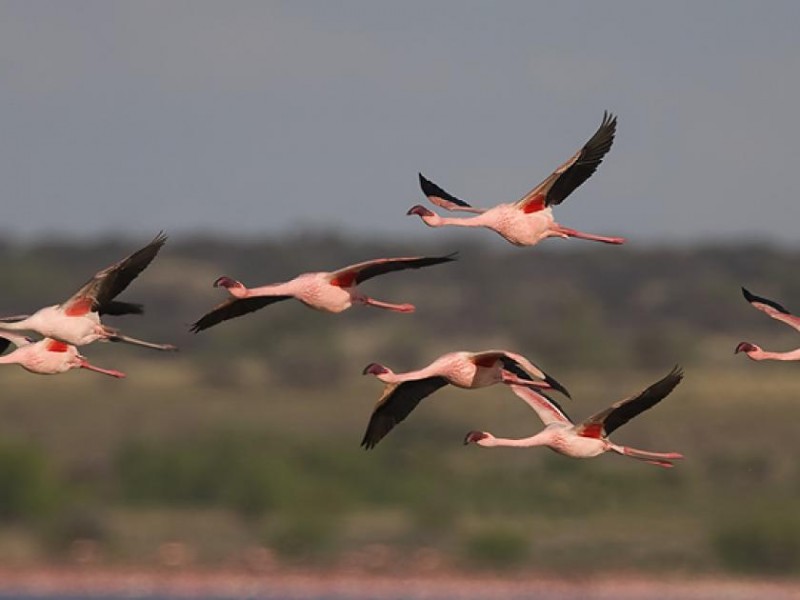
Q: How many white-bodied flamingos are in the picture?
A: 1